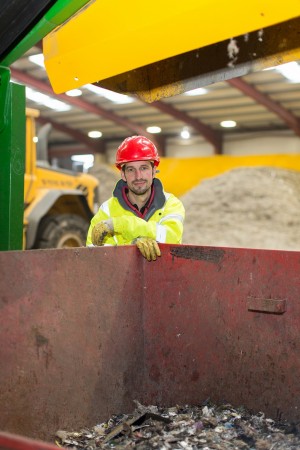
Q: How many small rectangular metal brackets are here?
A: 1